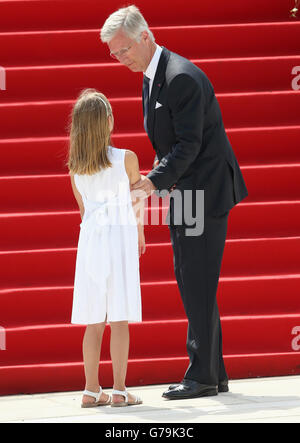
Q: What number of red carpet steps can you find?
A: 11